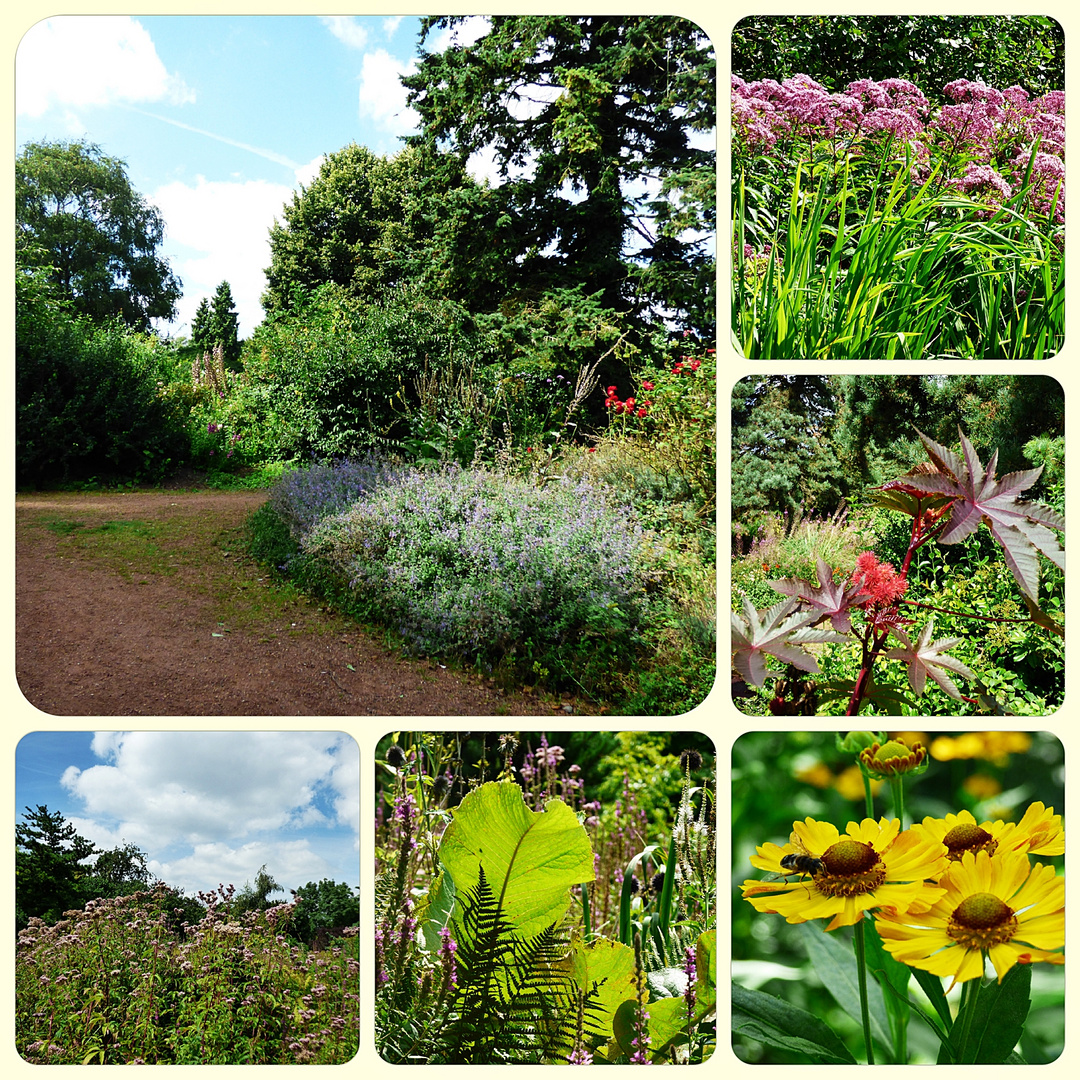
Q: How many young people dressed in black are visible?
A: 0